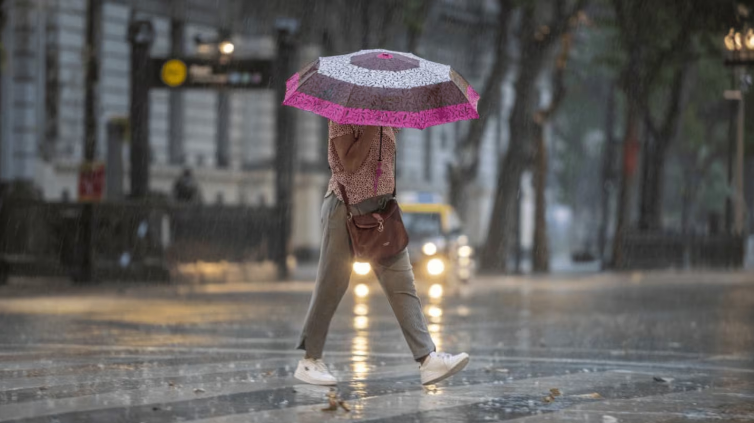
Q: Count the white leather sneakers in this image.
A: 2